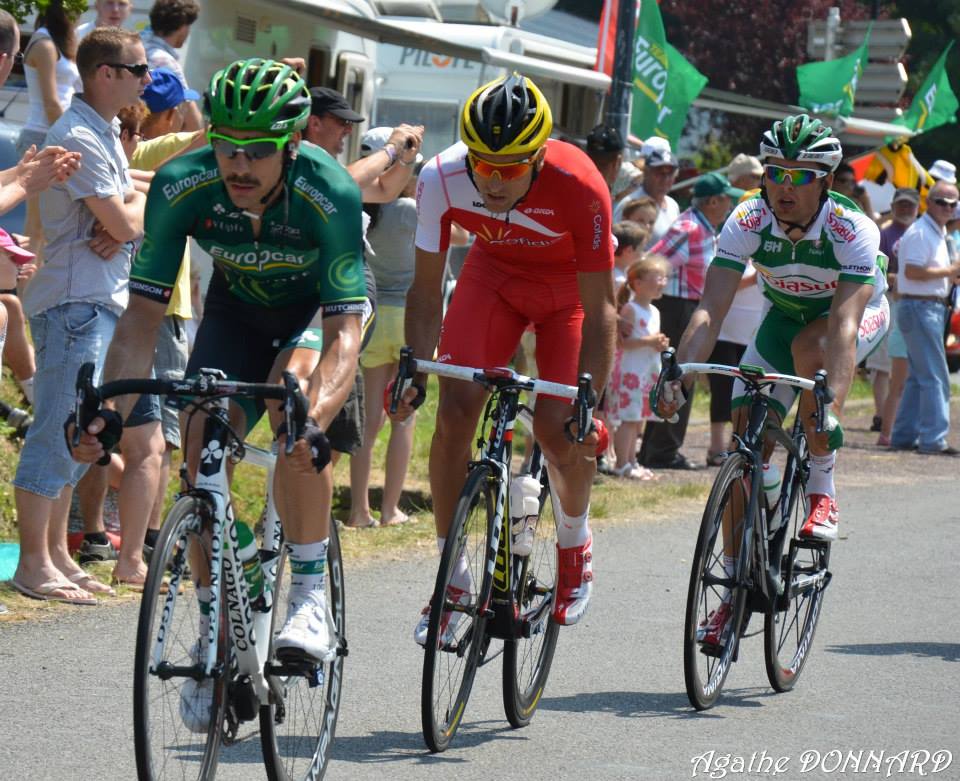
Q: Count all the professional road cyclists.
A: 3